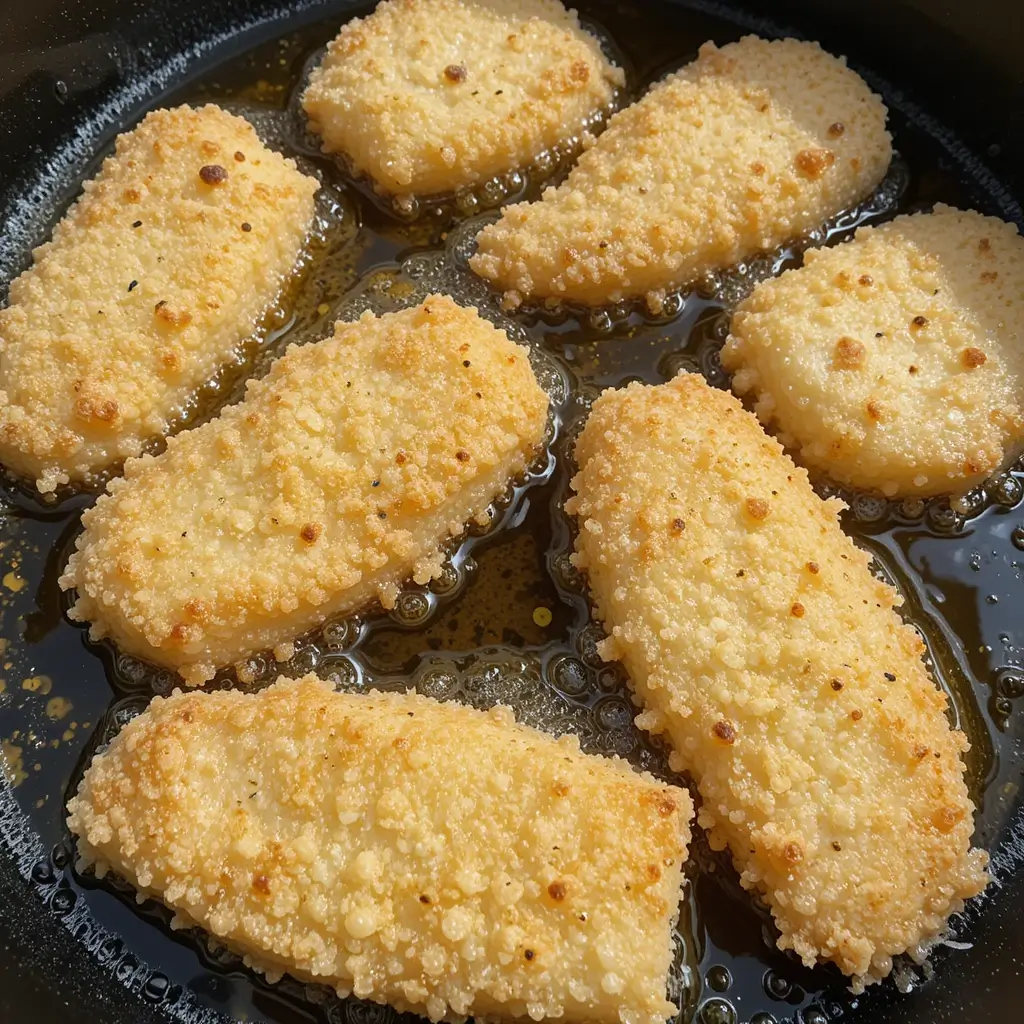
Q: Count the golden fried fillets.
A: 7